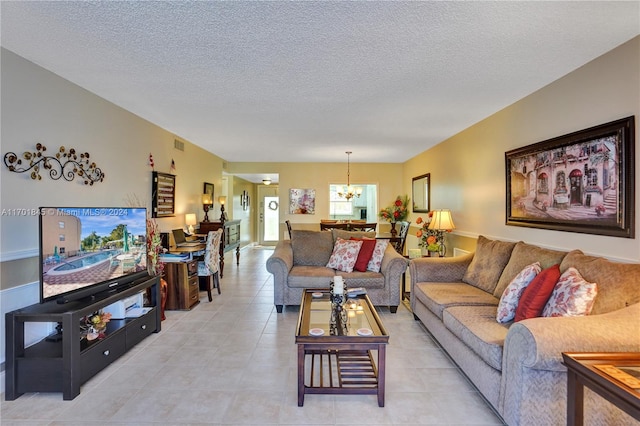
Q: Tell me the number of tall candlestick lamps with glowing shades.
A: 2